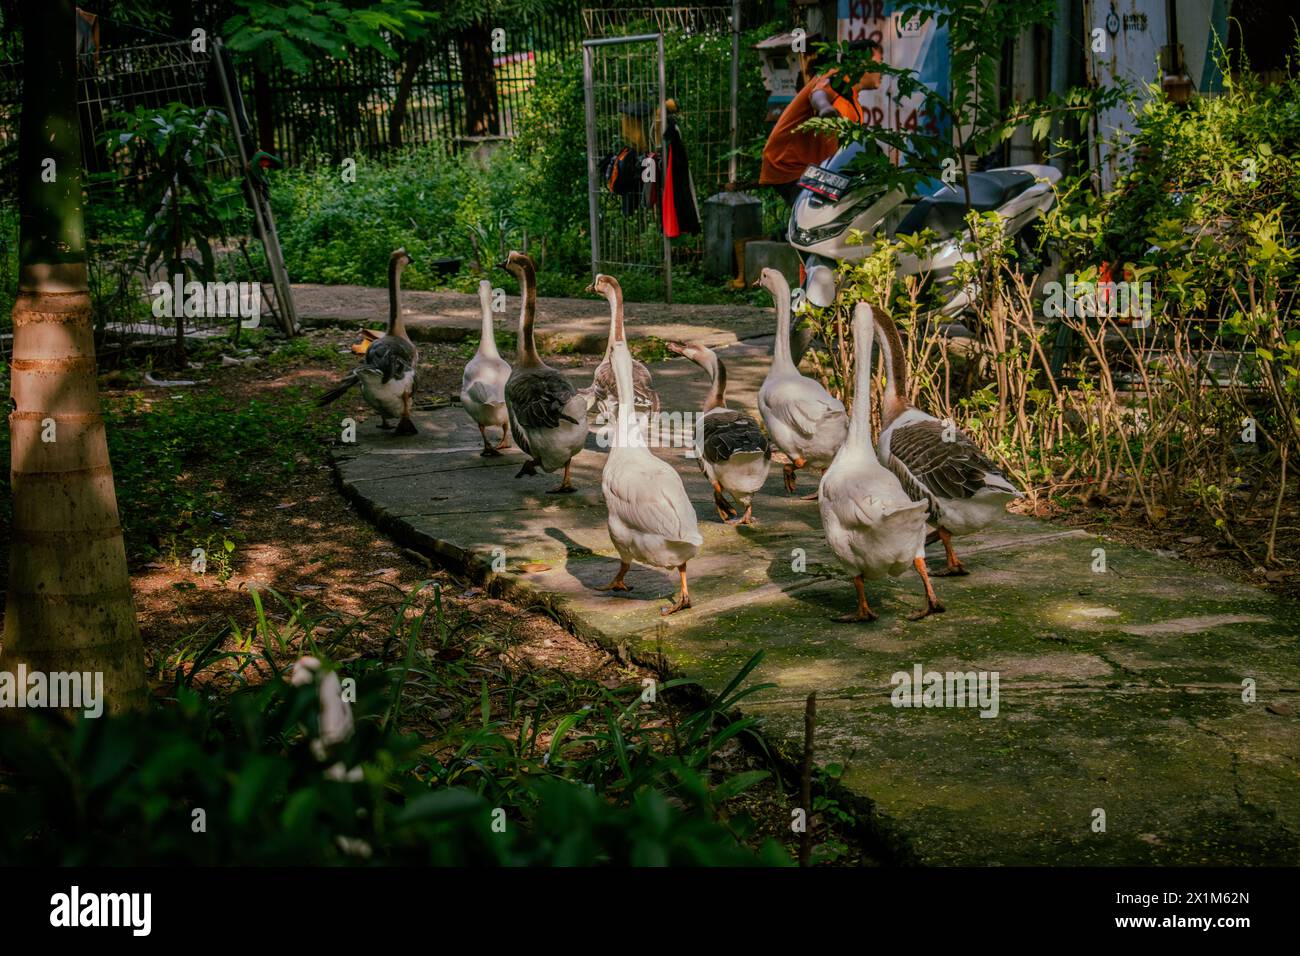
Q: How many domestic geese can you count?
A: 9